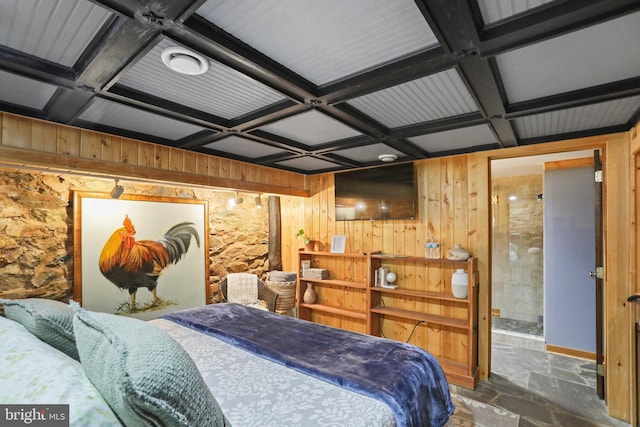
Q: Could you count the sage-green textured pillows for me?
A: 2